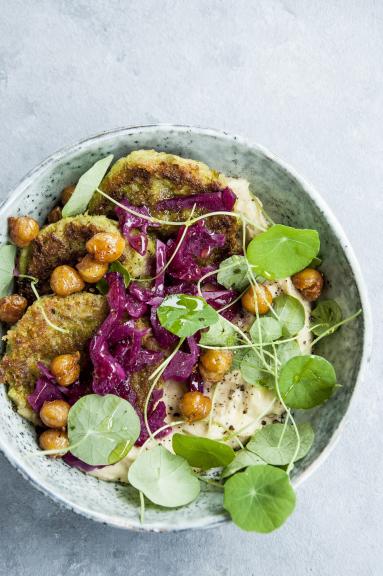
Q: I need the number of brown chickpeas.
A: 14